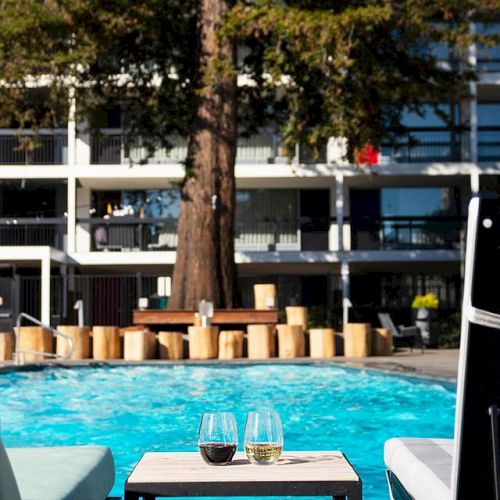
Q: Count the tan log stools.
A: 15